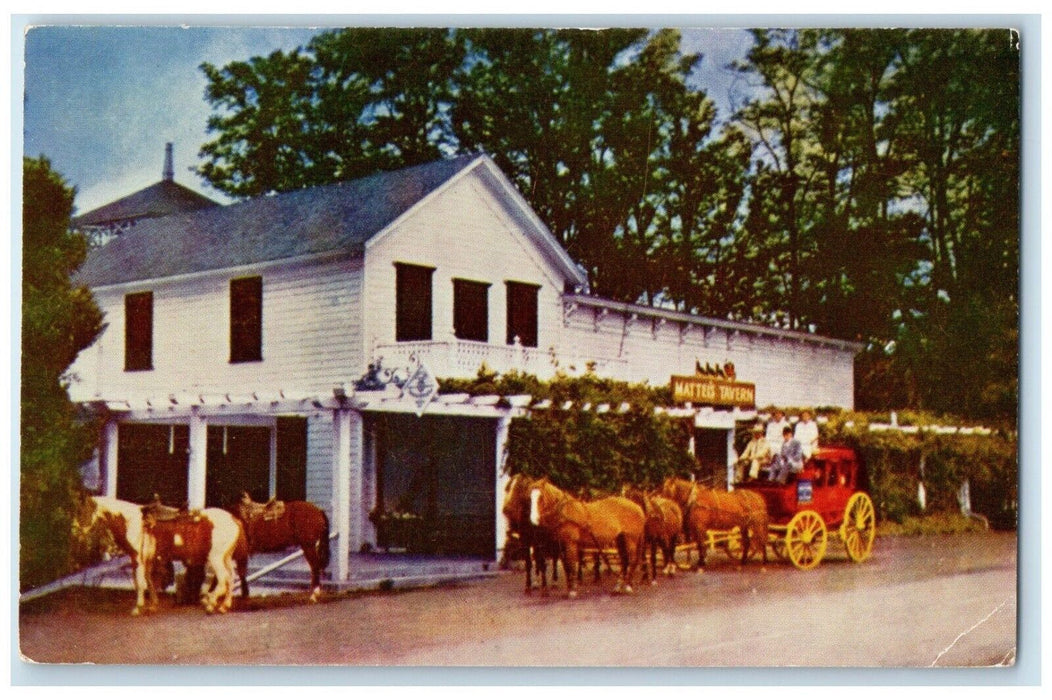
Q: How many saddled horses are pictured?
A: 2